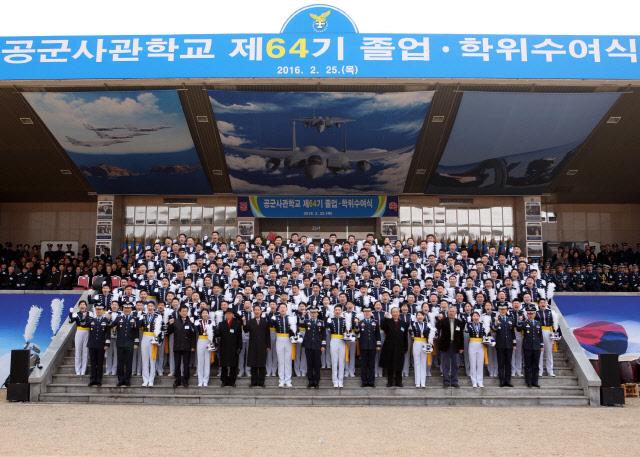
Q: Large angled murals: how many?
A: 3